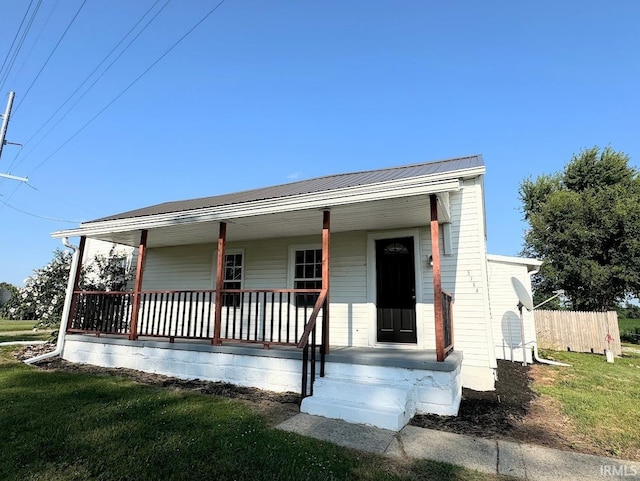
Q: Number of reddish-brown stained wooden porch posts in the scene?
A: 5